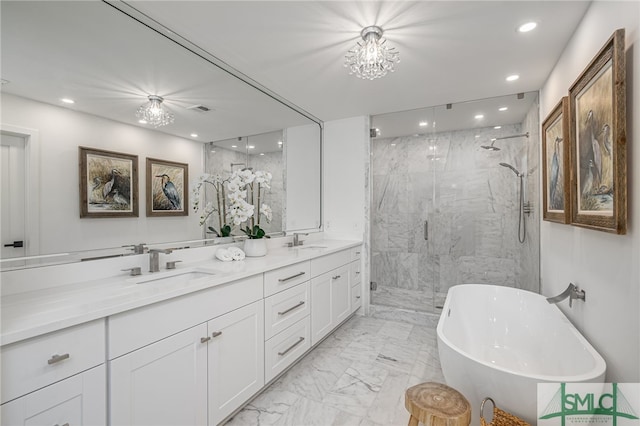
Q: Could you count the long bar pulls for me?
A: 3